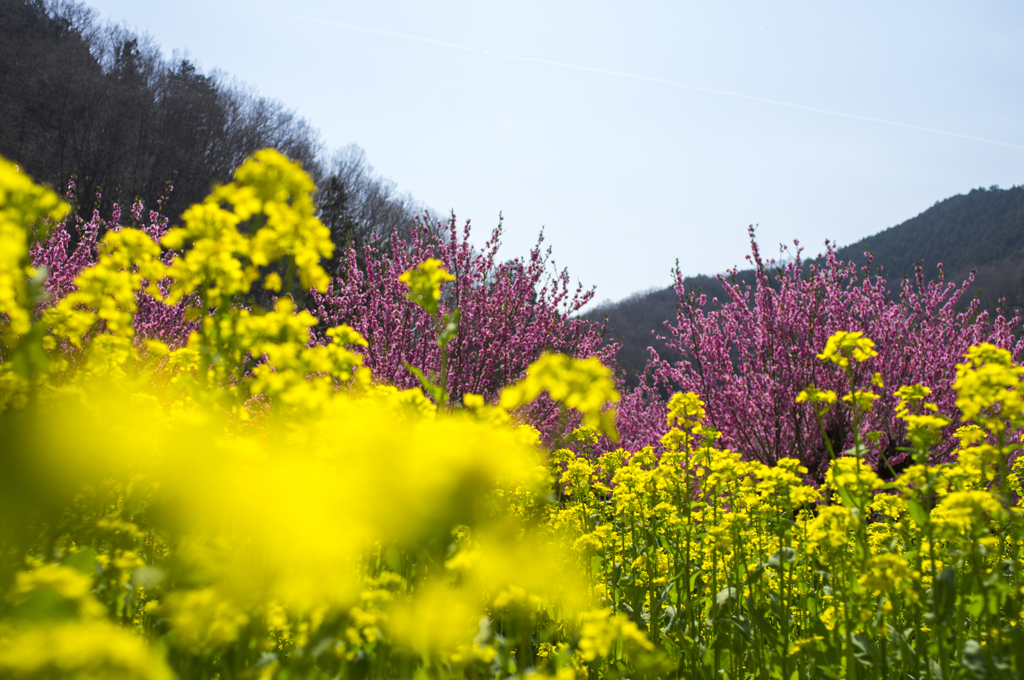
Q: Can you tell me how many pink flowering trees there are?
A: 3